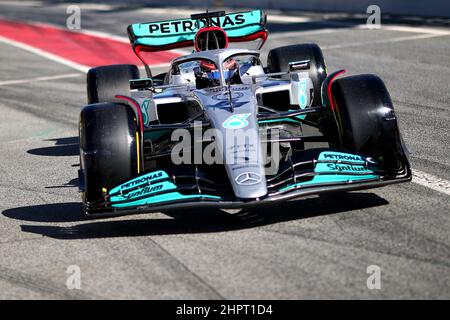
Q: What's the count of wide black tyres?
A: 4